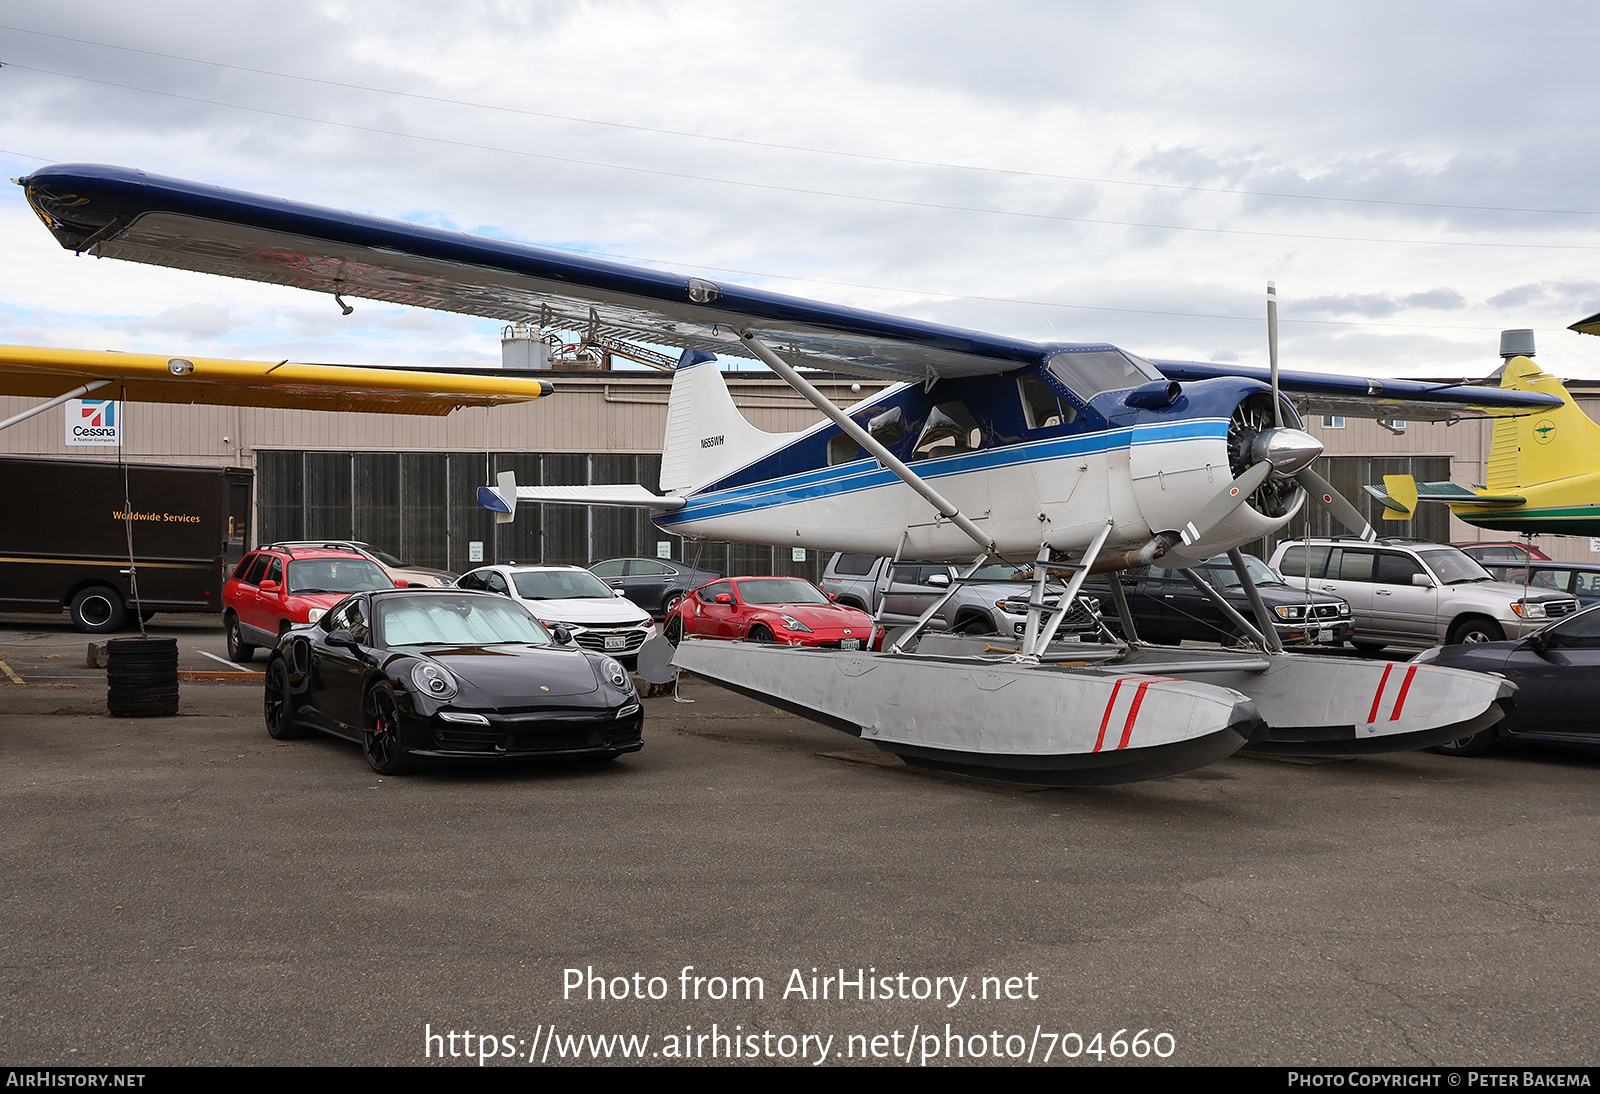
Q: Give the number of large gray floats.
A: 2